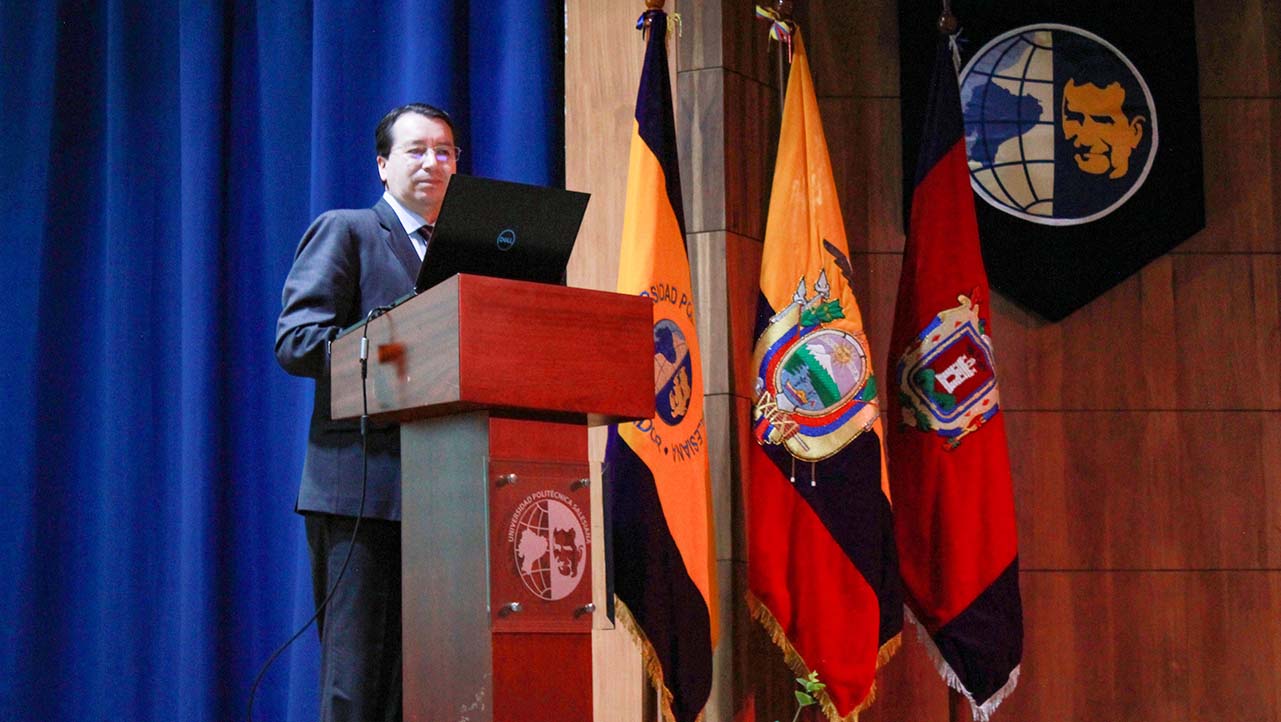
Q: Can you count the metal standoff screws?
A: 4